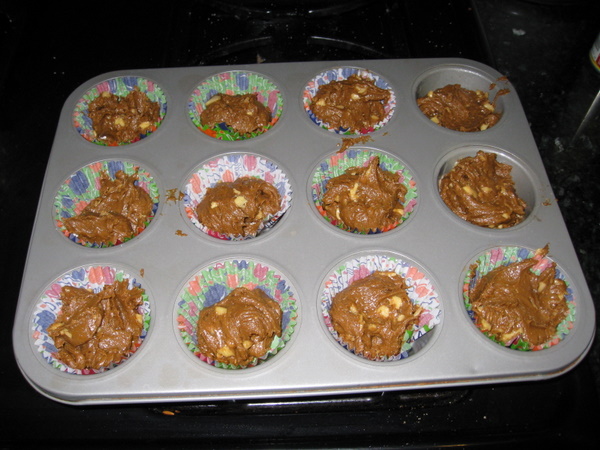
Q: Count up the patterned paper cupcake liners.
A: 10